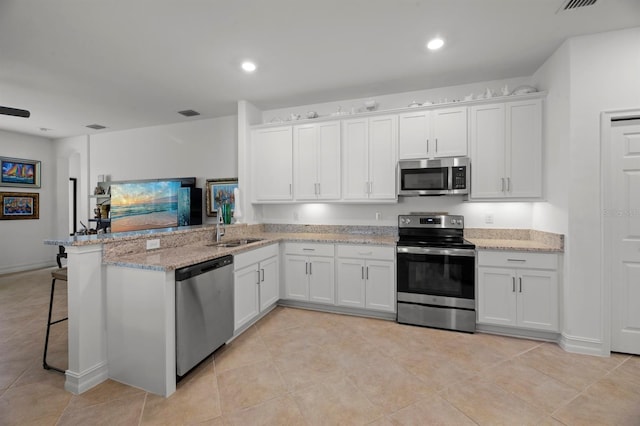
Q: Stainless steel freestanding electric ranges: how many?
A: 1